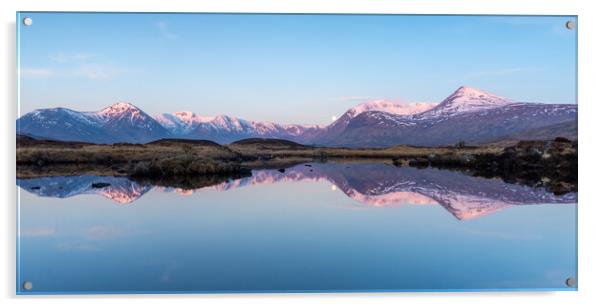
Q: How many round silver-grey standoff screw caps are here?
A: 4